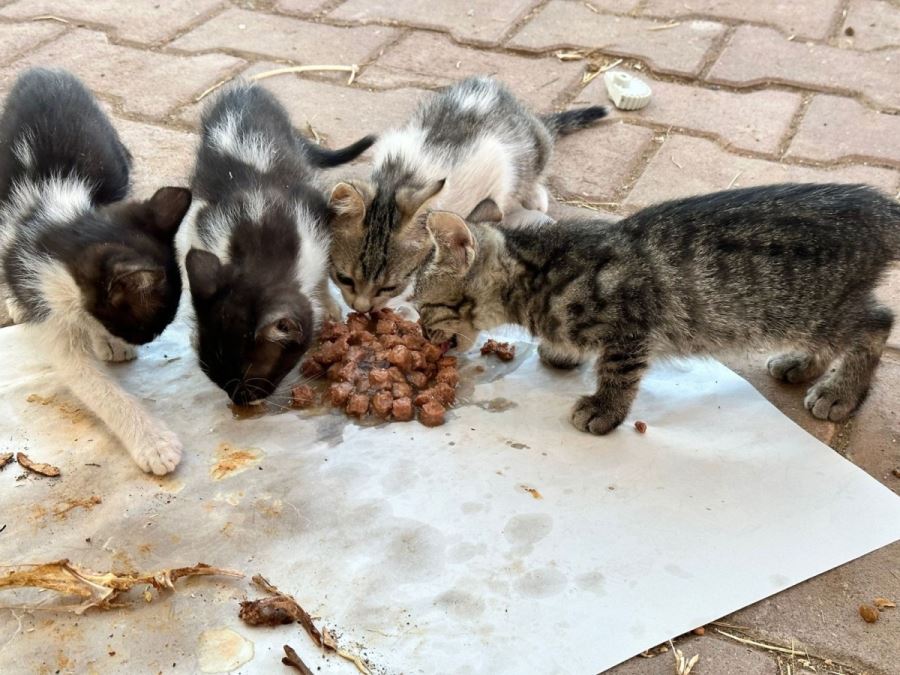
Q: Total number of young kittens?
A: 4